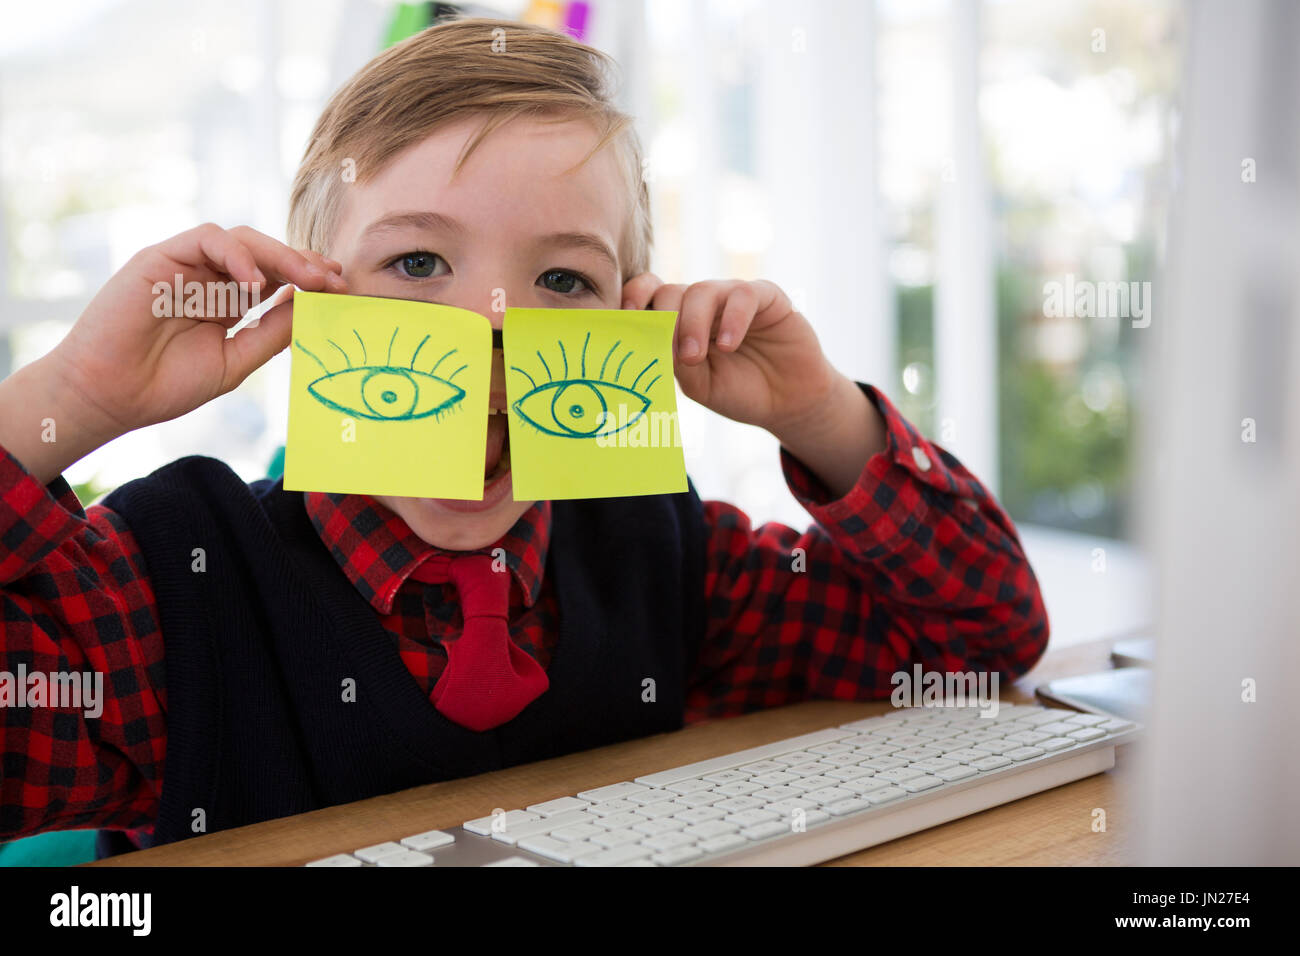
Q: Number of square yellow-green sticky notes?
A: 2